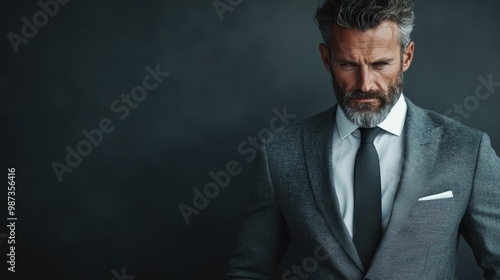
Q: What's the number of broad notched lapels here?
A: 2